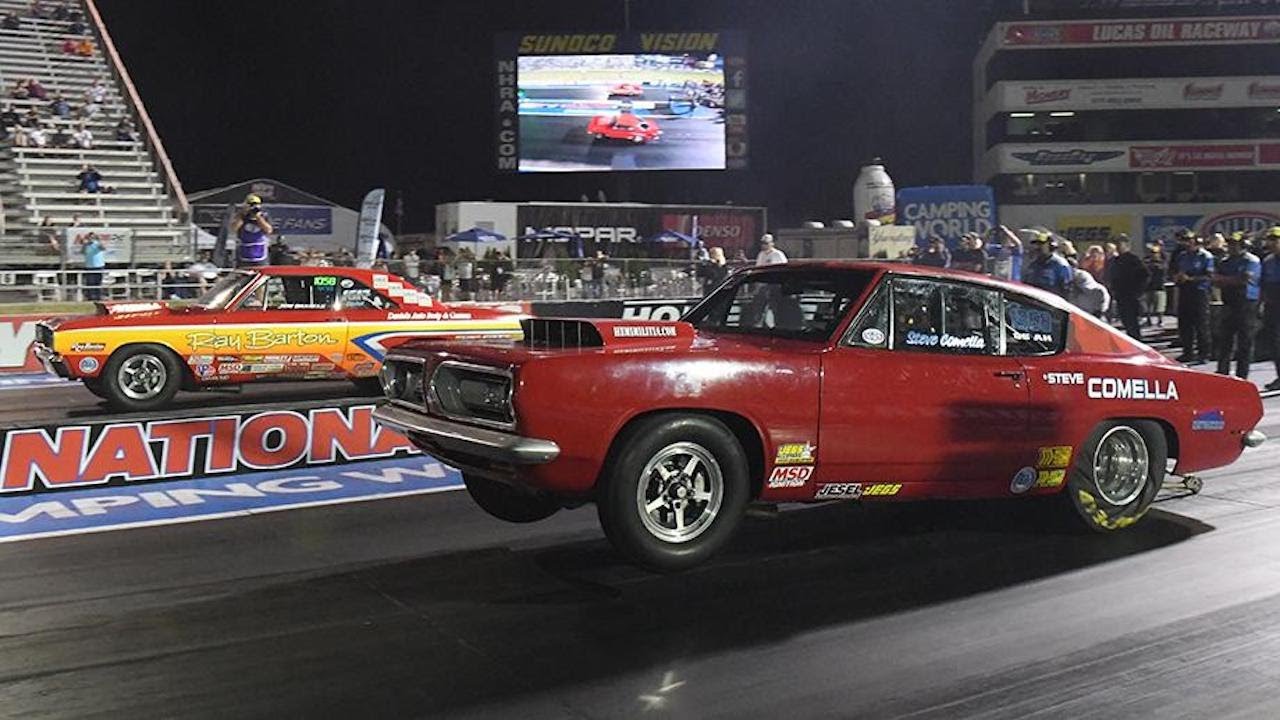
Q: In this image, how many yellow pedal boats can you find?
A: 0